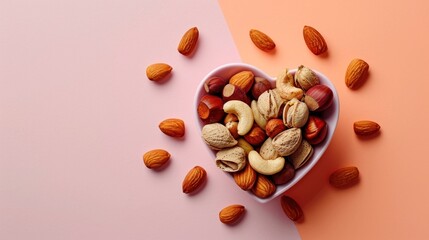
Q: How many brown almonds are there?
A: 15